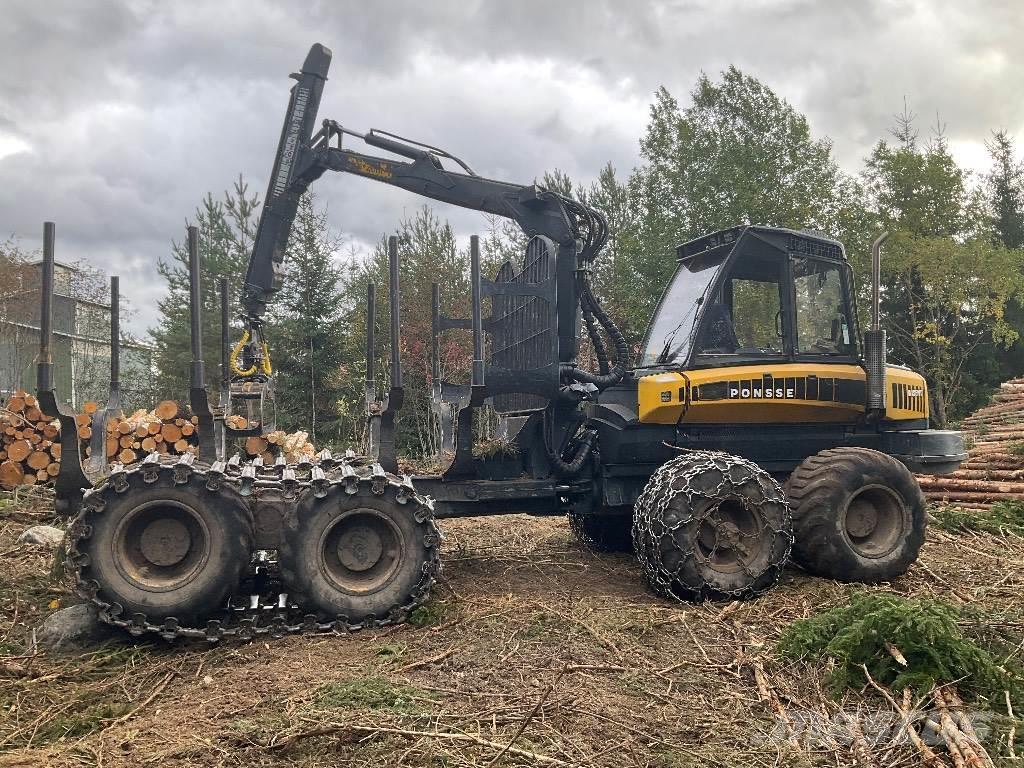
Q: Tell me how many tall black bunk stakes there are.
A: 8